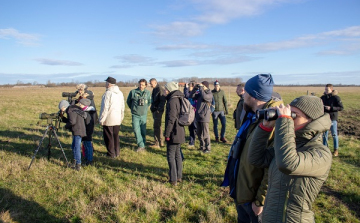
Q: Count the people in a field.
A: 14